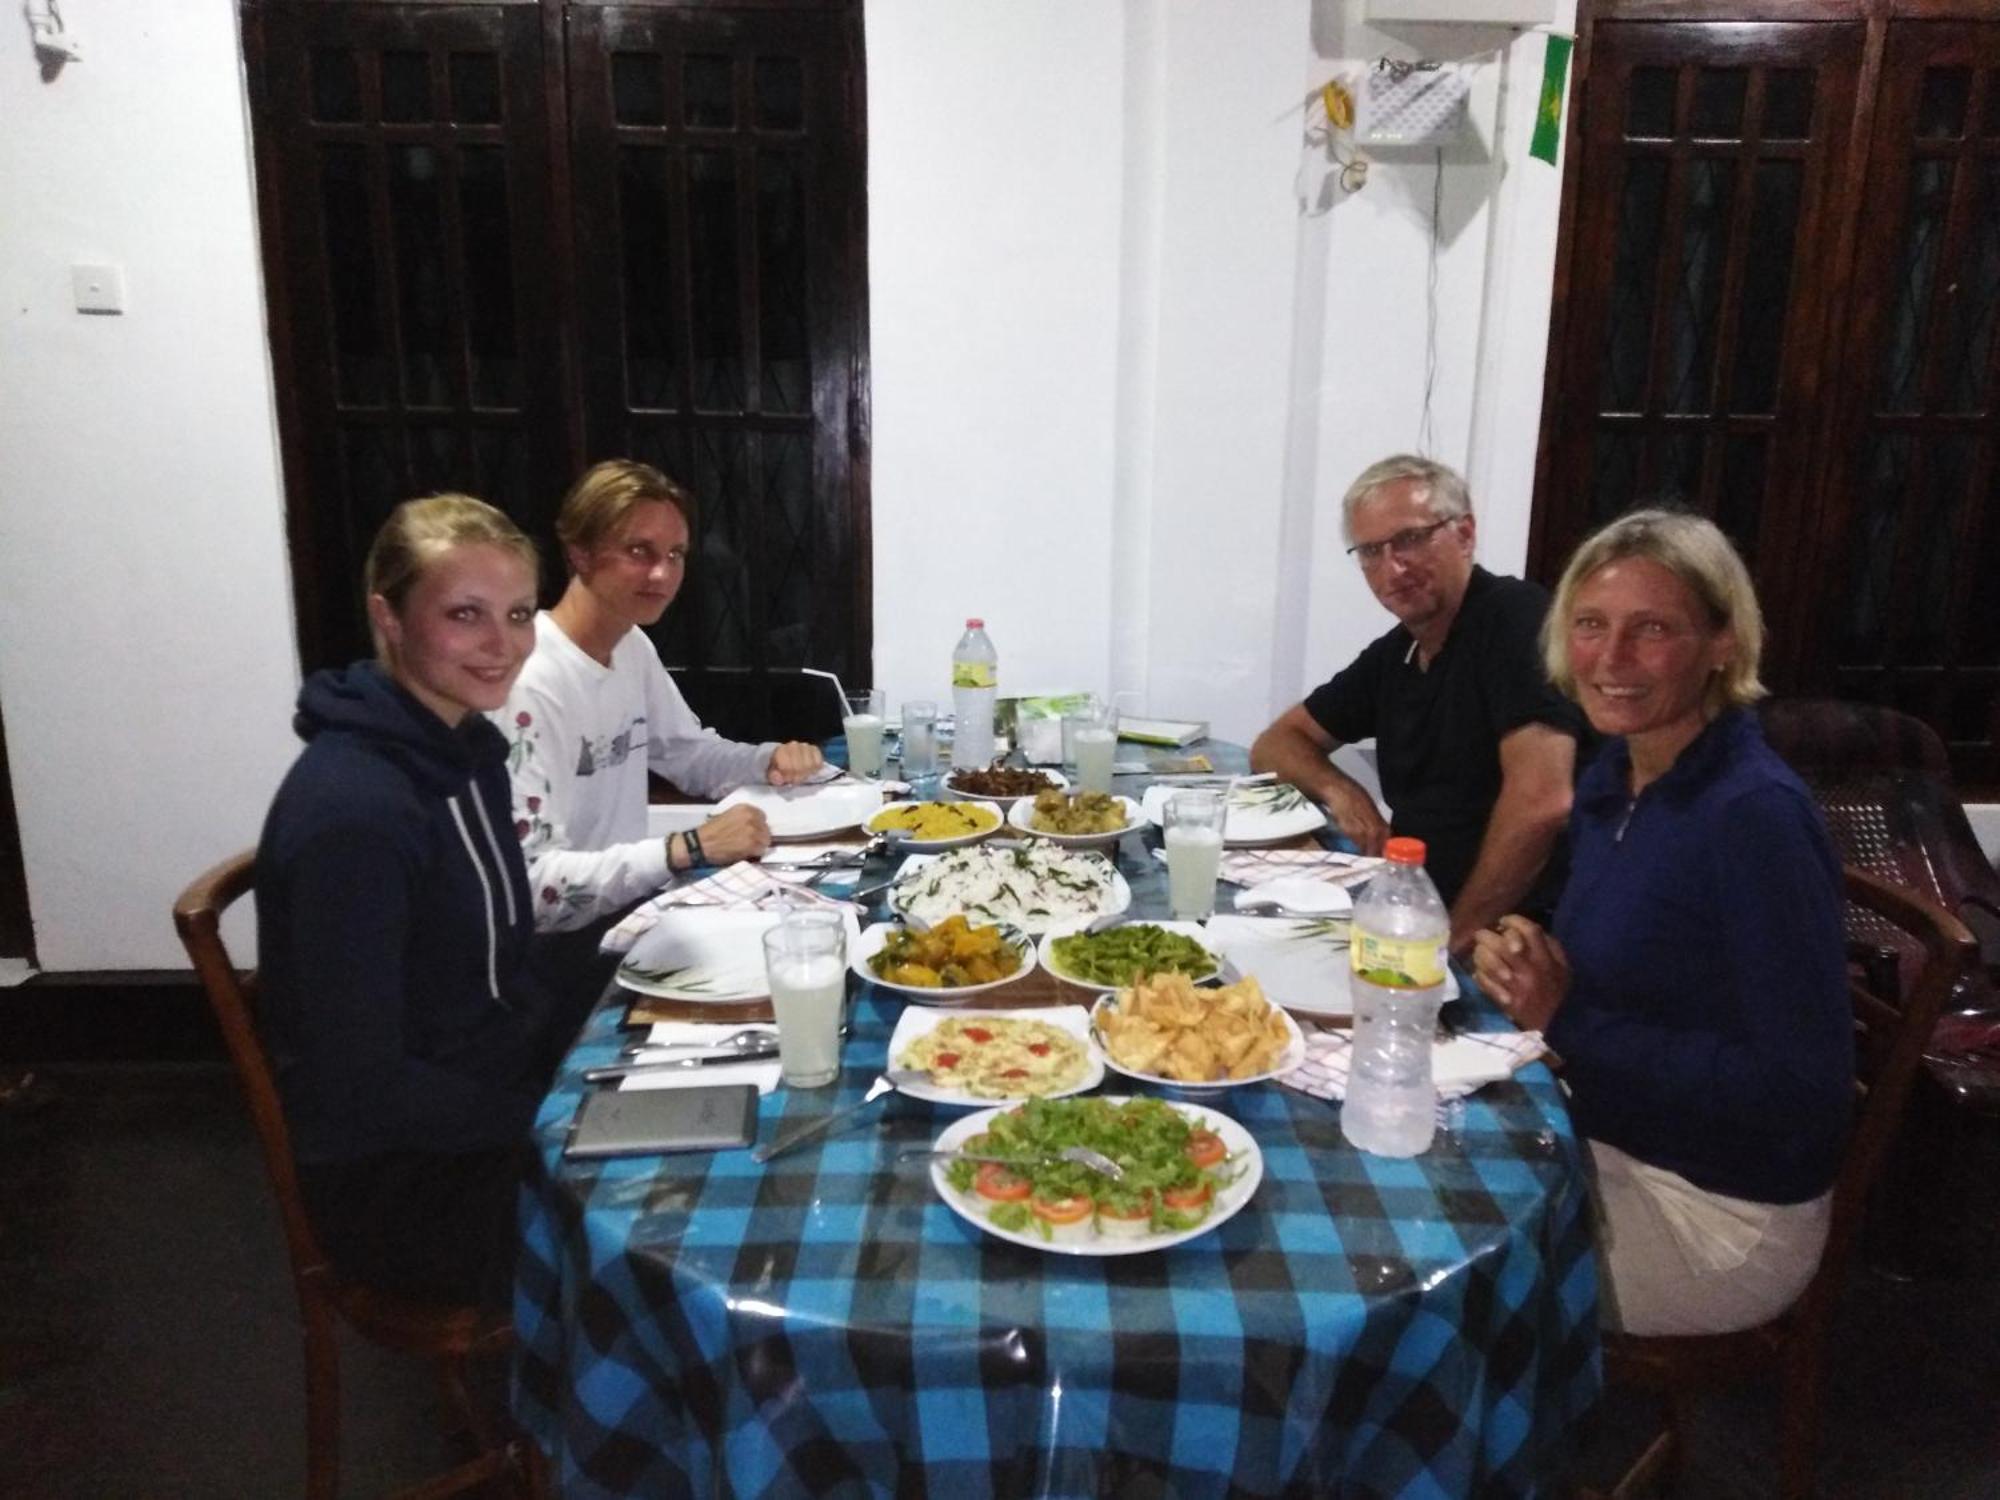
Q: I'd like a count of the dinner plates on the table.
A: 4